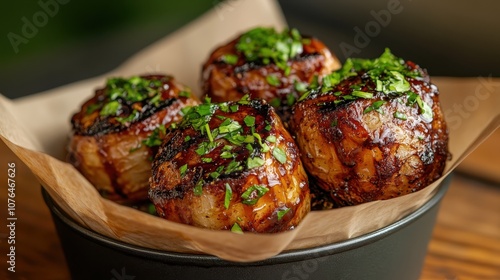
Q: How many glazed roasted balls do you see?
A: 4